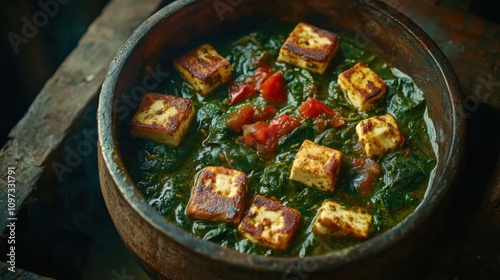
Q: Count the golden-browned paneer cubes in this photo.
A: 9